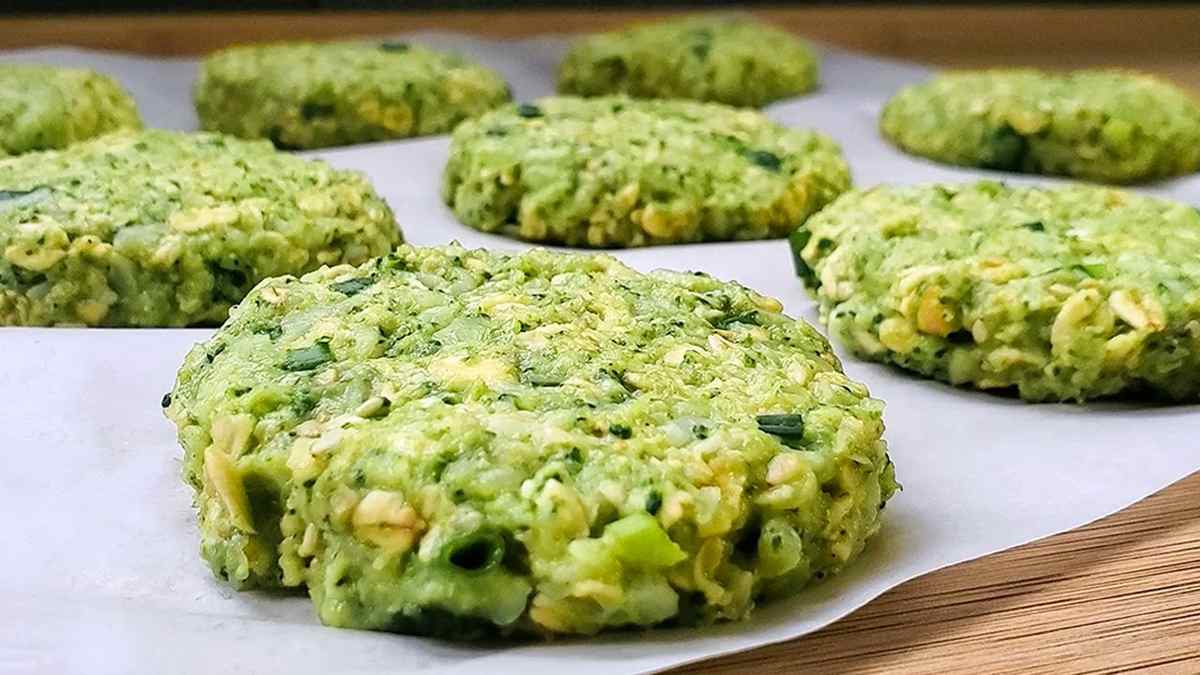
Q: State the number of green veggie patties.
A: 8